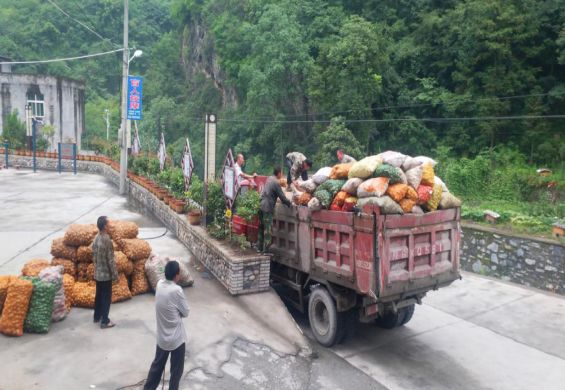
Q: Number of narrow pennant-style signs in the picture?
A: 4